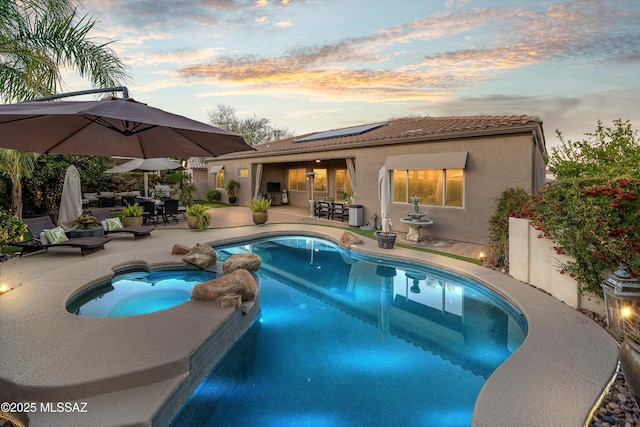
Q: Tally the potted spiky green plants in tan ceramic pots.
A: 3